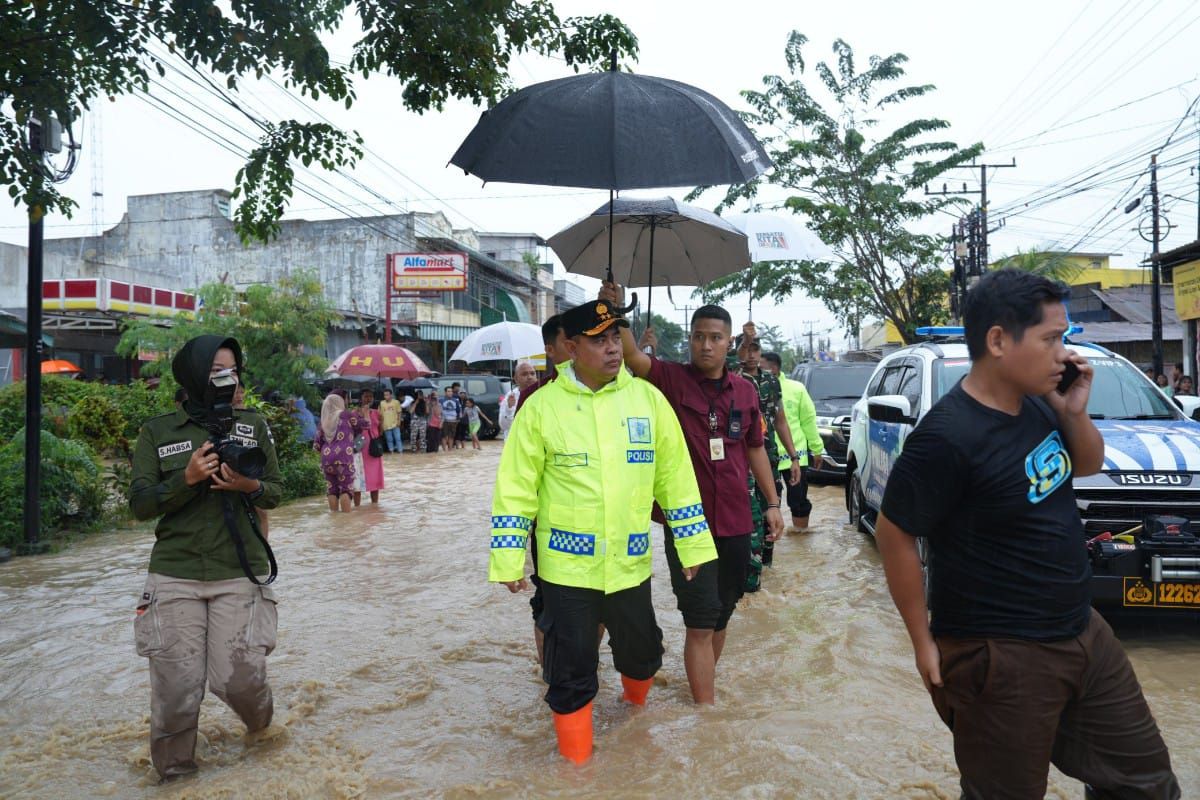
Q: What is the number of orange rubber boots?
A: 2